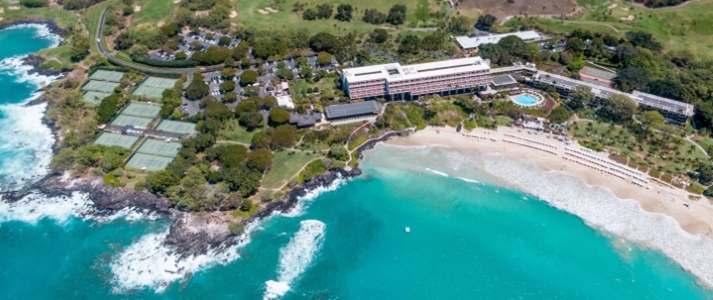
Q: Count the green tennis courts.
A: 11